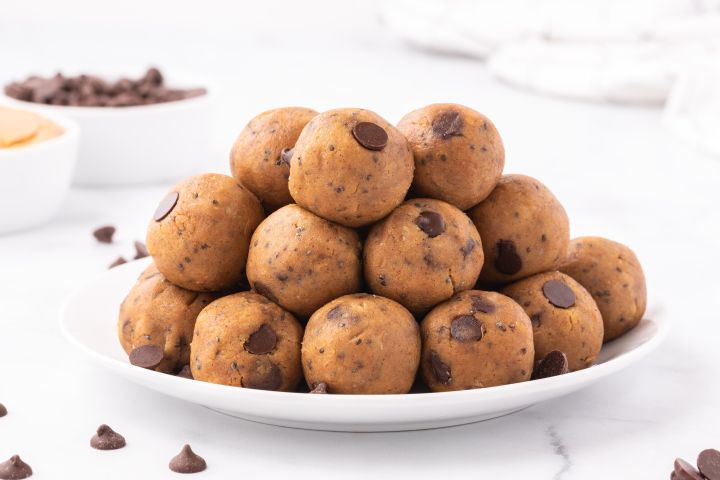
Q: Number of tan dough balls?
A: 13